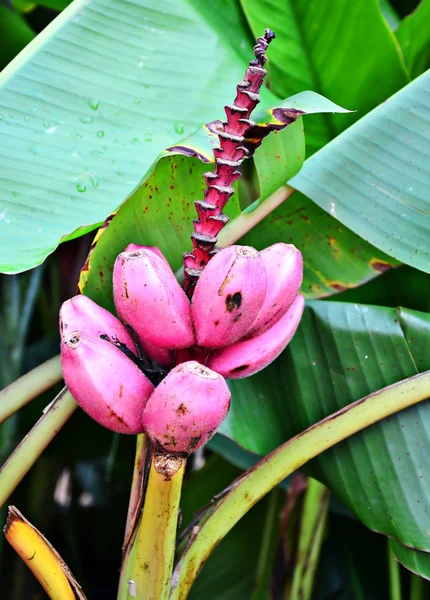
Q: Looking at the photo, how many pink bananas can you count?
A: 8